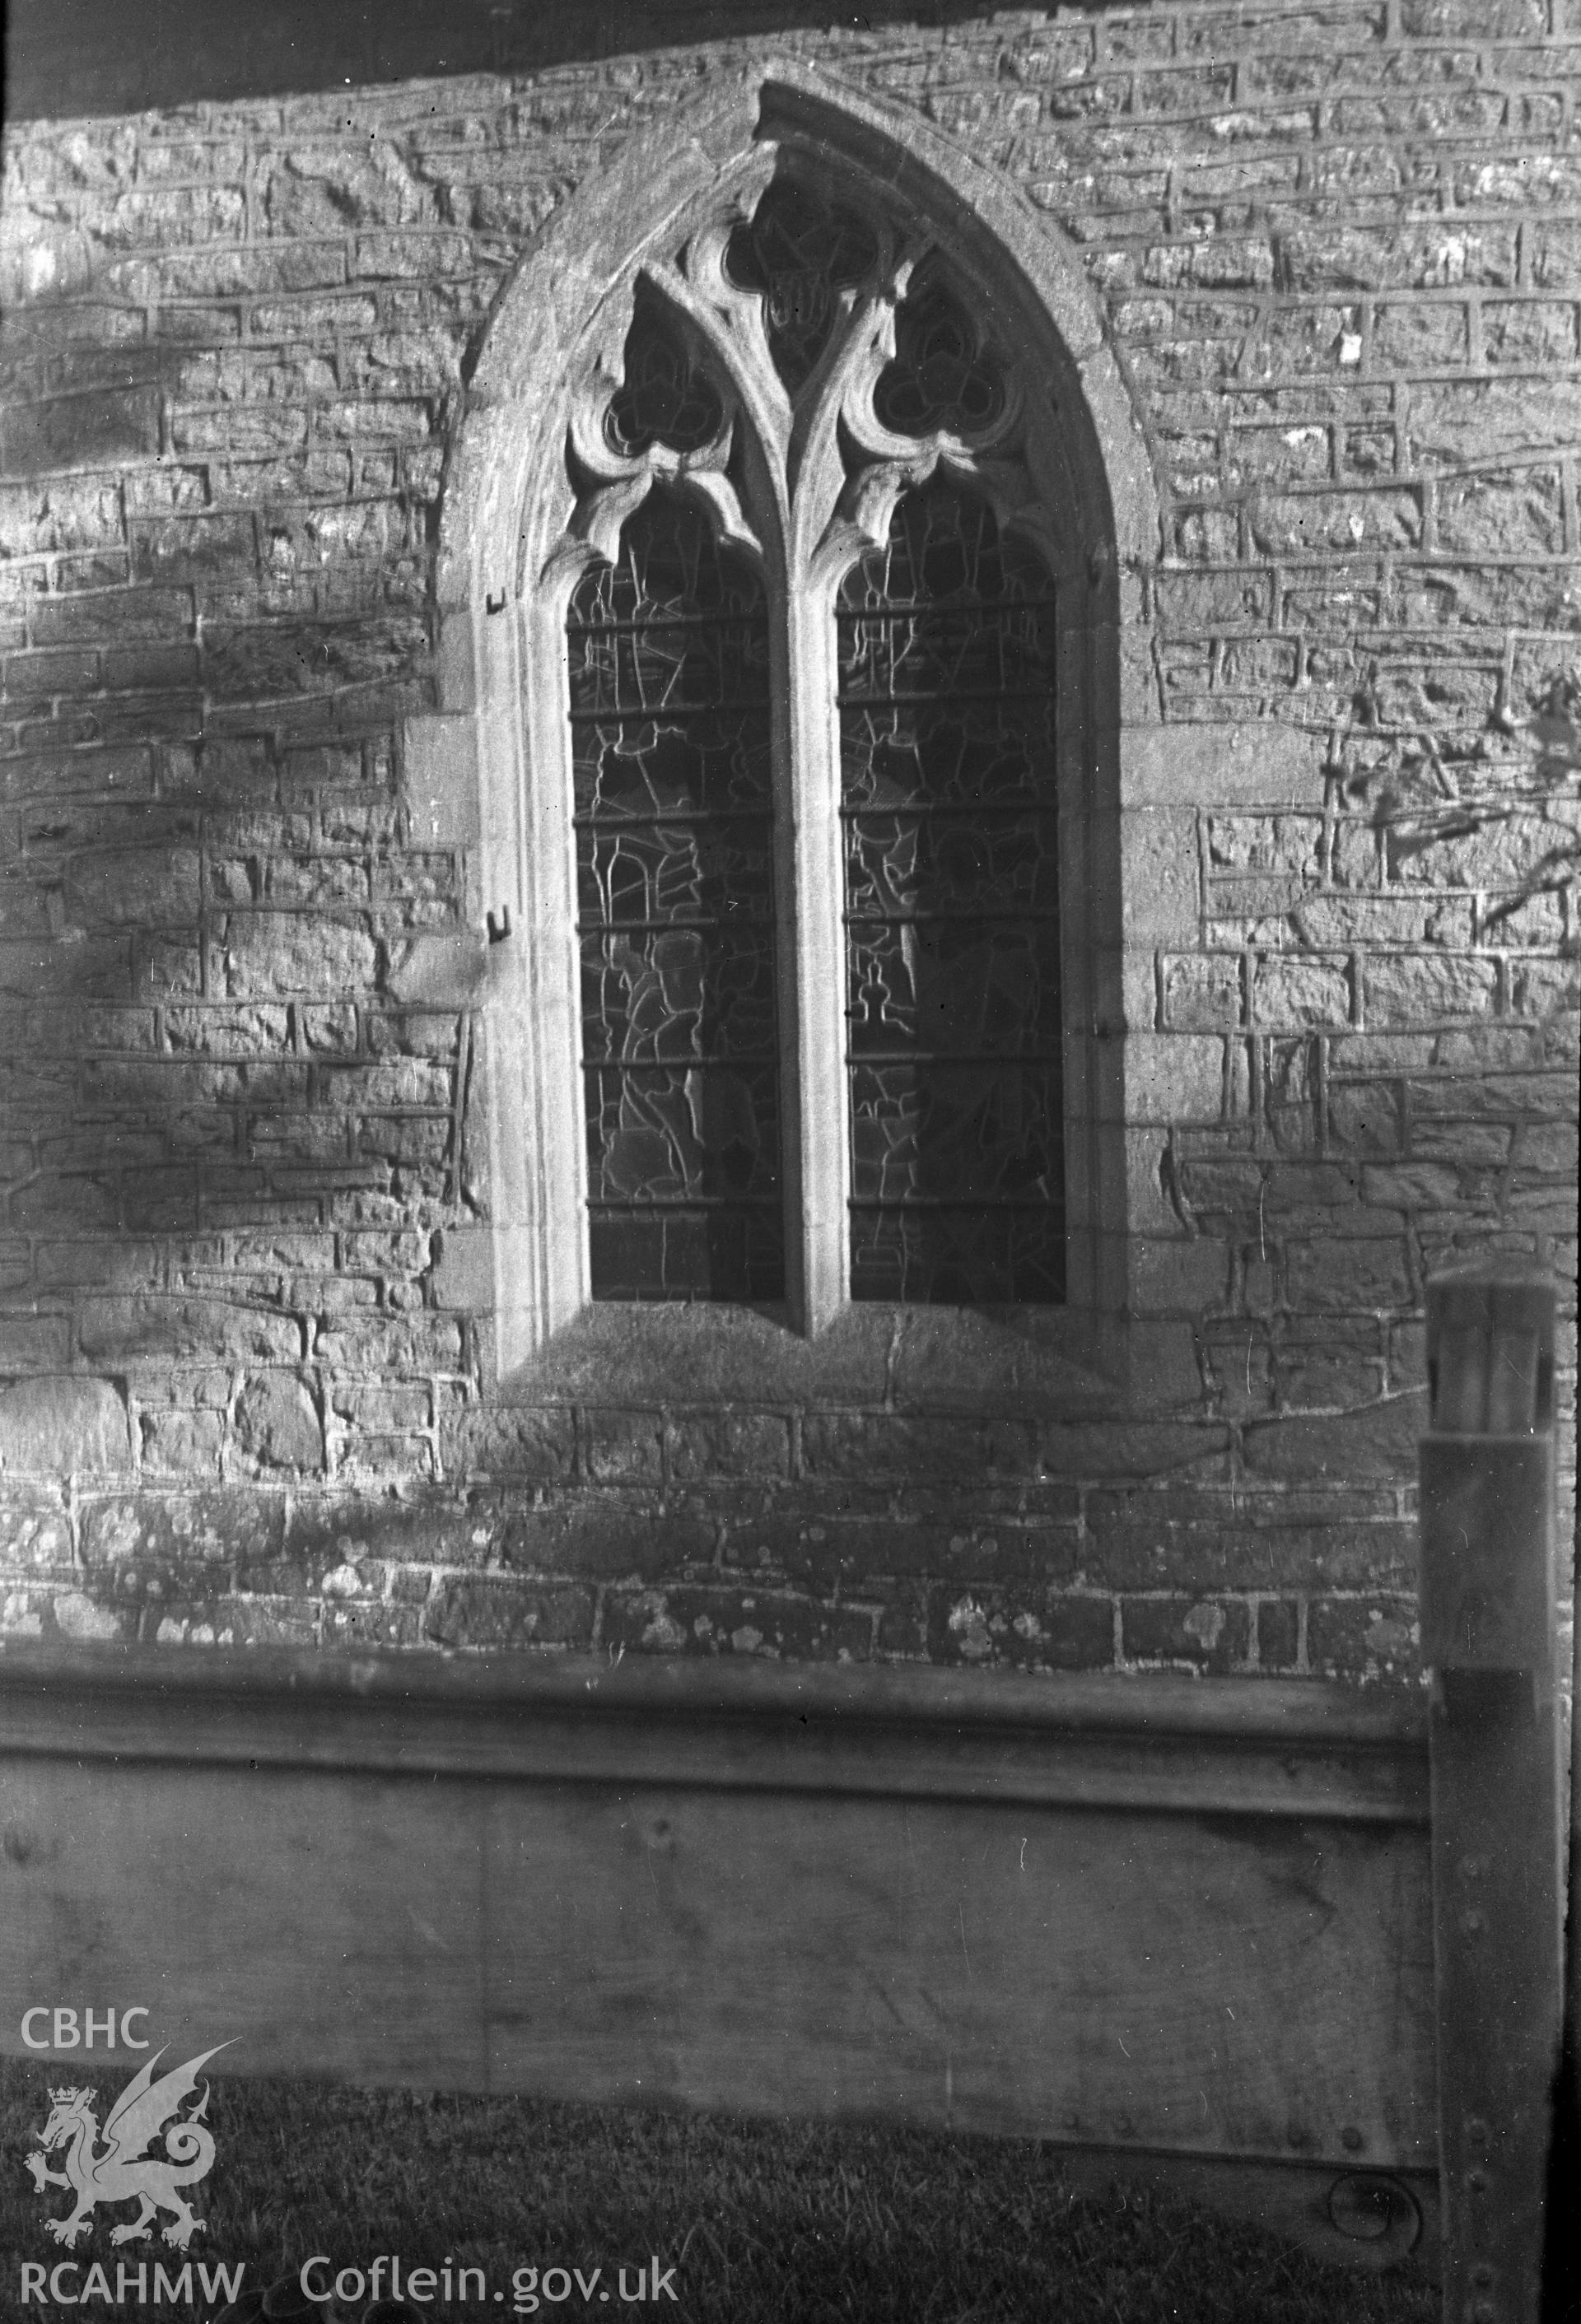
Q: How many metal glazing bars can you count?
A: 12